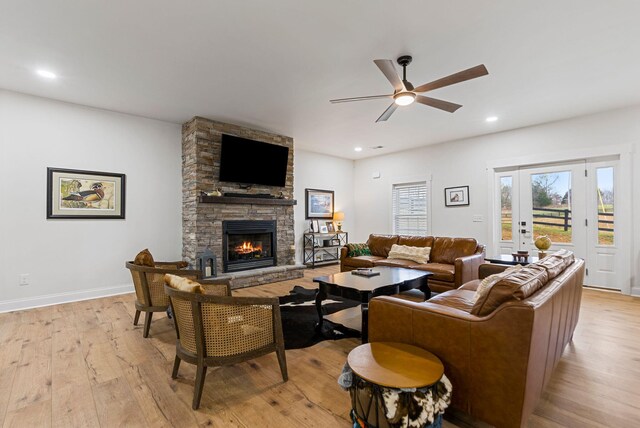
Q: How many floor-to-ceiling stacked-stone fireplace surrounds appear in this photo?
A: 1